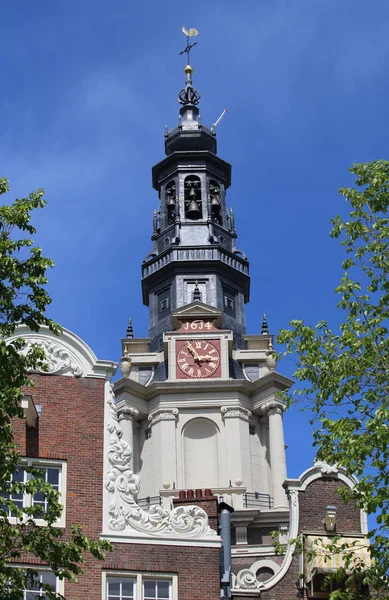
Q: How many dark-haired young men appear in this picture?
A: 0